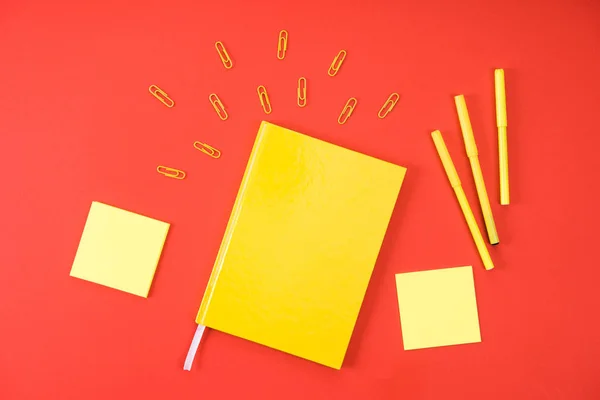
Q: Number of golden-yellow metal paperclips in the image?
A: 11